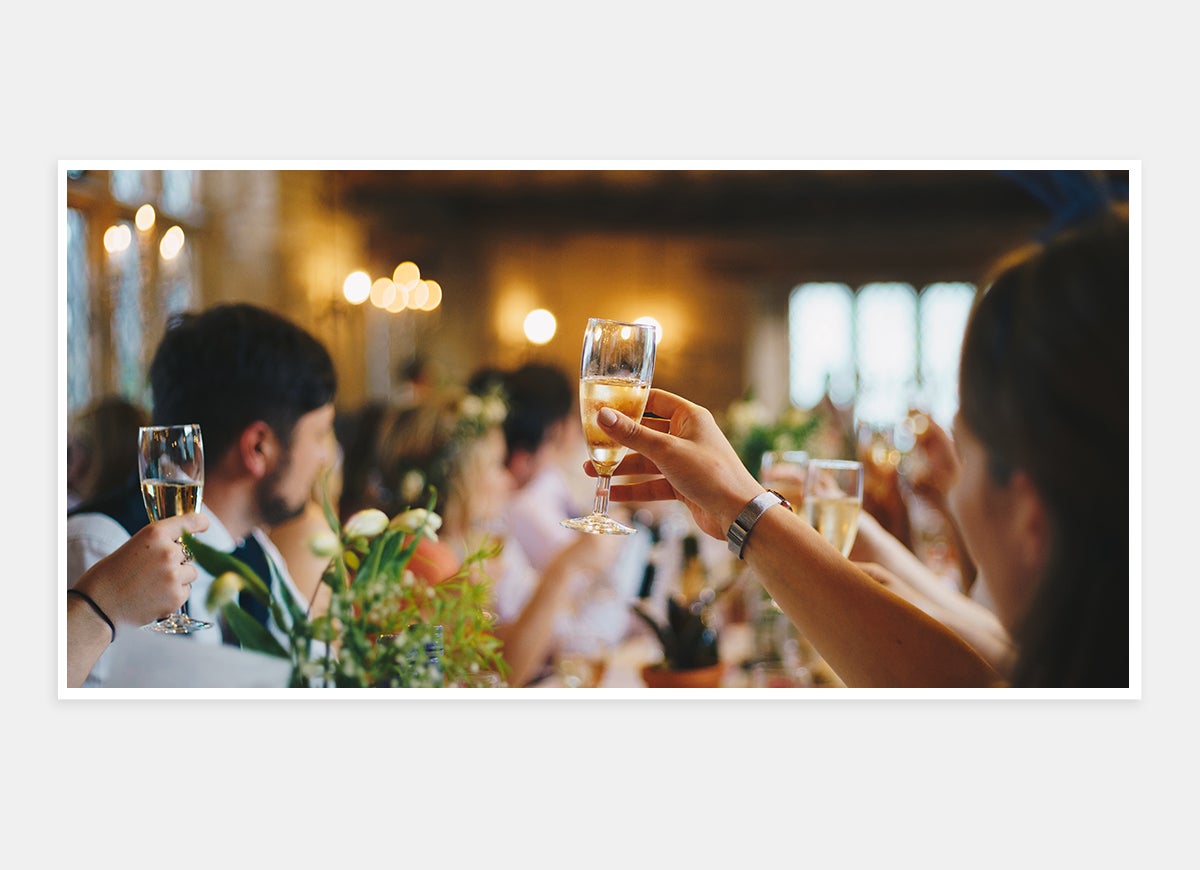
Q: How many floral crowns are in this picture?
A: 1